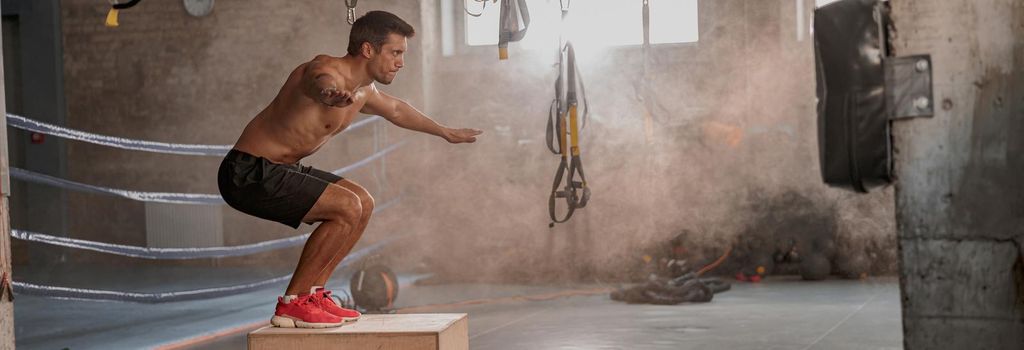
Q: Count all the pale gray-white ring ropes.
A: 4